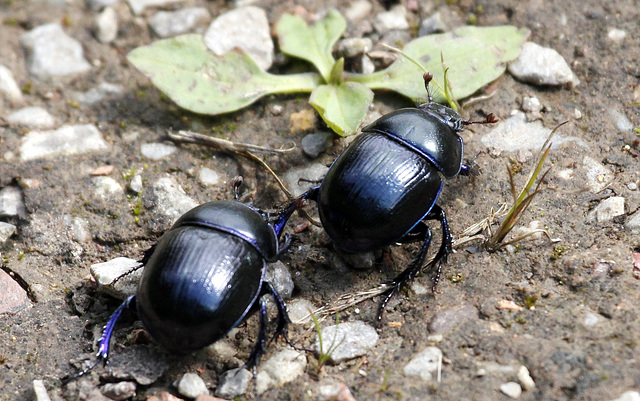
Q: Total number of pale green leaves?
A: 4